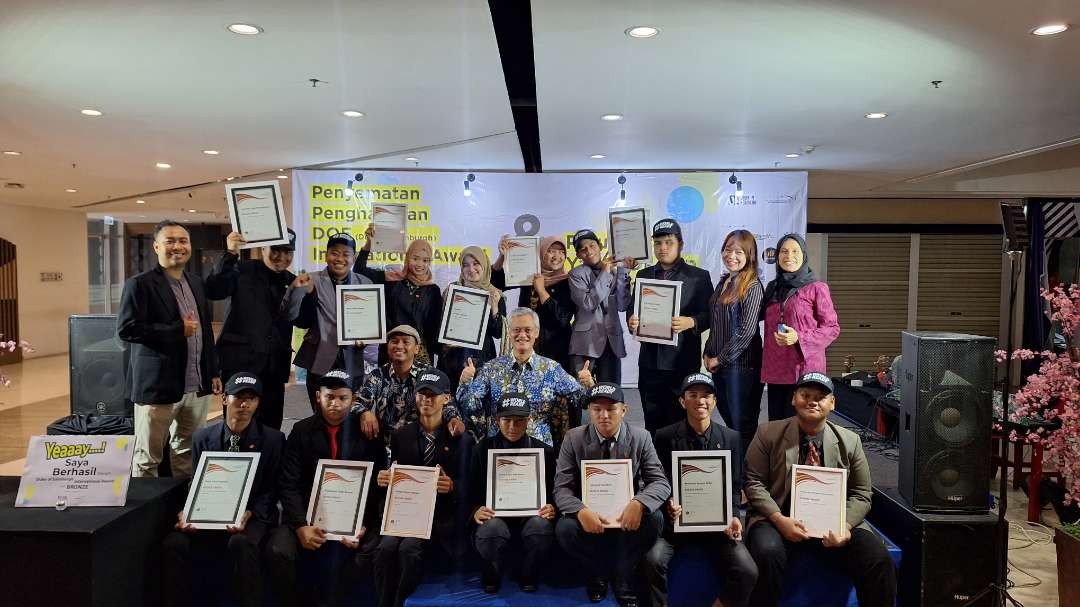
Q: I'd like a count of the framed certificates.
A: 14